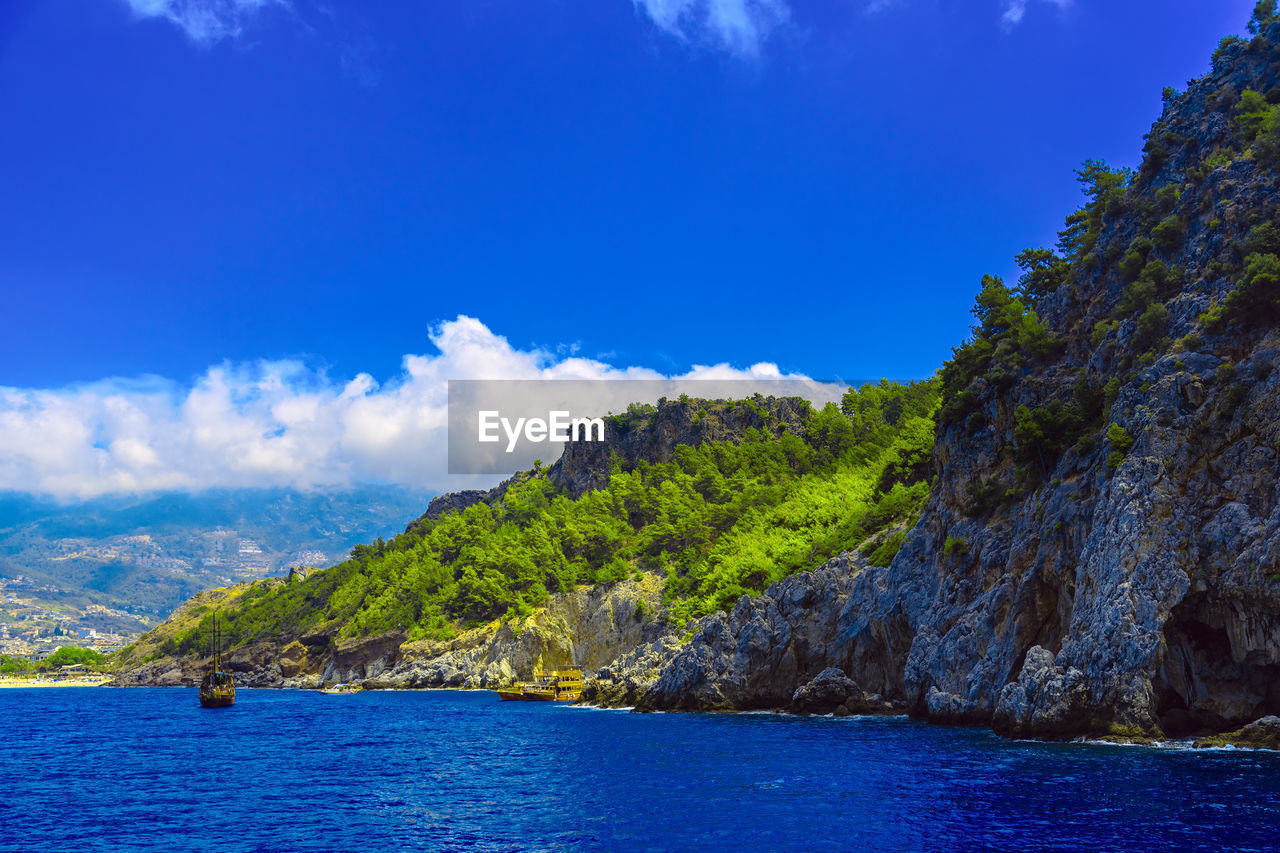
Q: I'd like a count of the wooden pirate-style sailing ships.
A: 1